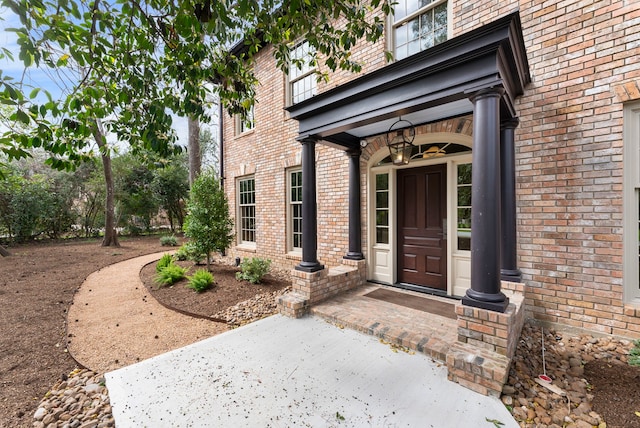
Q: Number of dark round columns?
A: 4